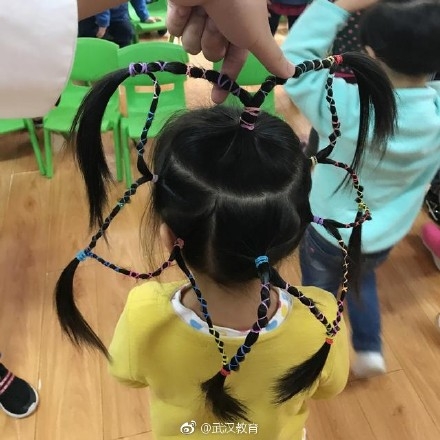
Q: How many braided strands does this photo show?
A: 12